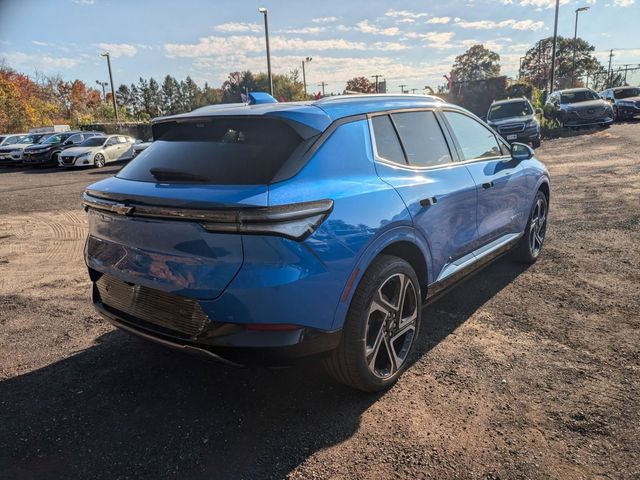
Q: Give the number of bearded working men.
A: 0